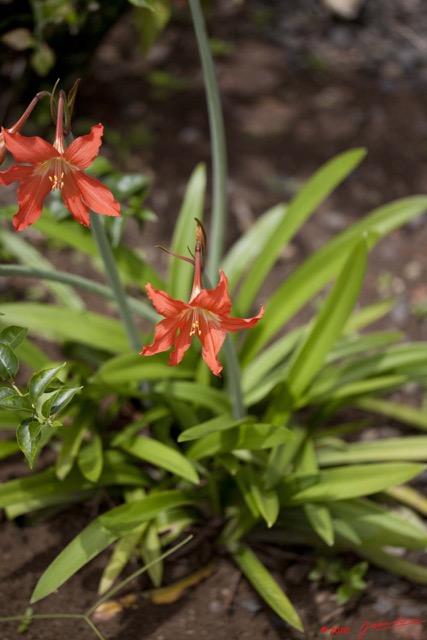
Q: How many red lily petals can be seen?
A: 12